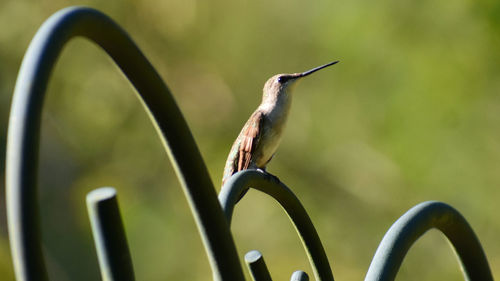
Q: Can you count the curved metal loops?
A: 3